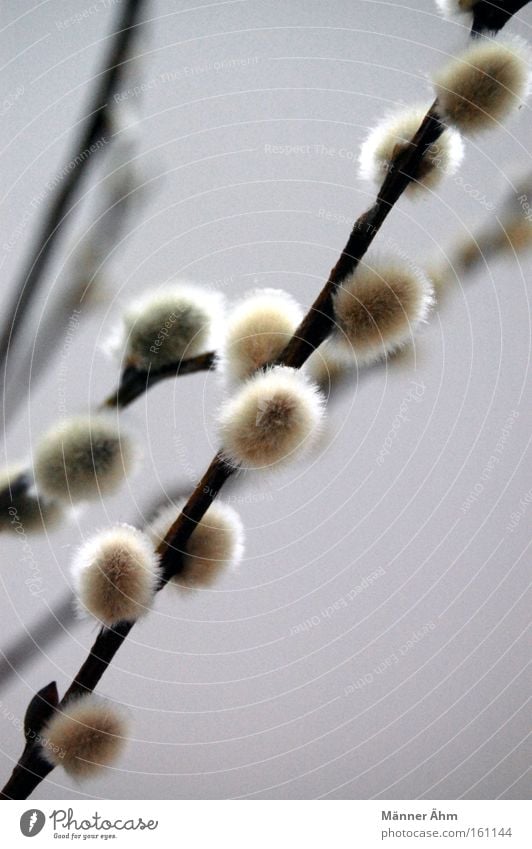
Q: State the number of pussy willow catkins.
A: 12